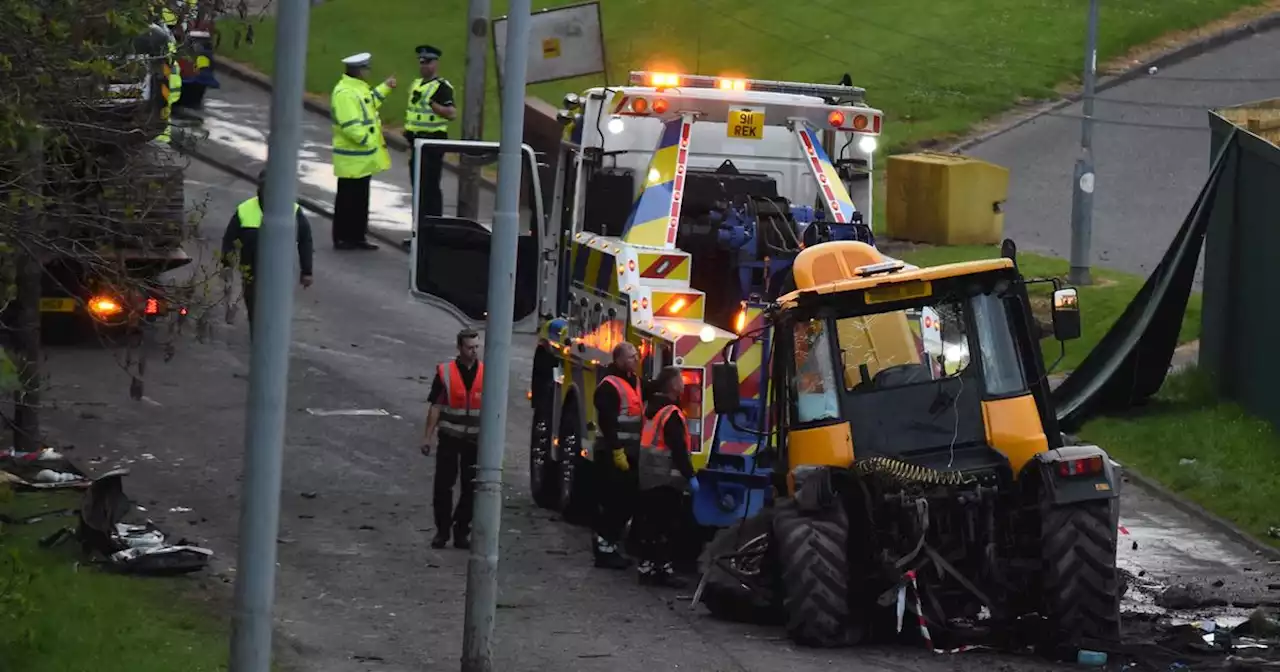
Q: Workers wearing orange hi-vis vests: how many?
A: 3